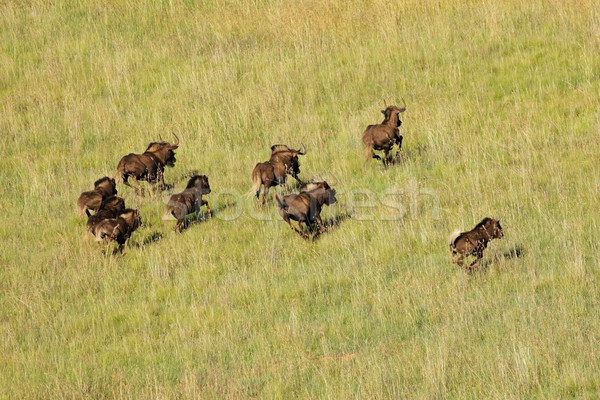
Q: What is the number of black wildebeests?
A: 9